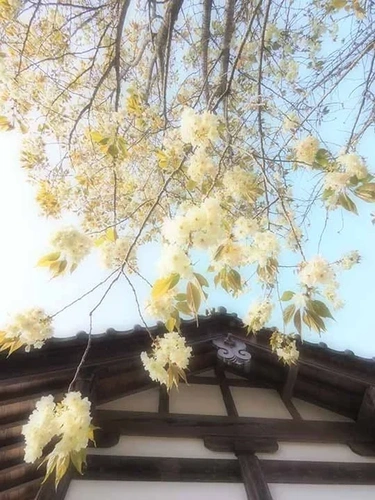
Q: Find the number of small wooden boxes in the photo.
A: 0